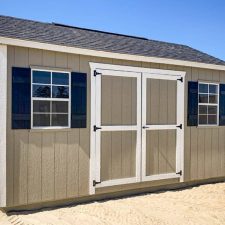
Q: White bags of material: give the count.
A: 0